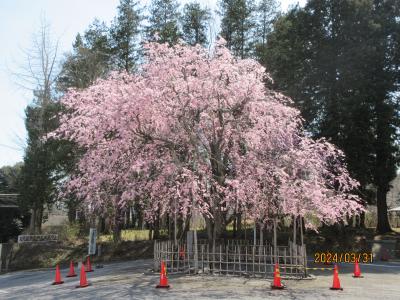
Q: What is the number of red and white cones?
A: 8